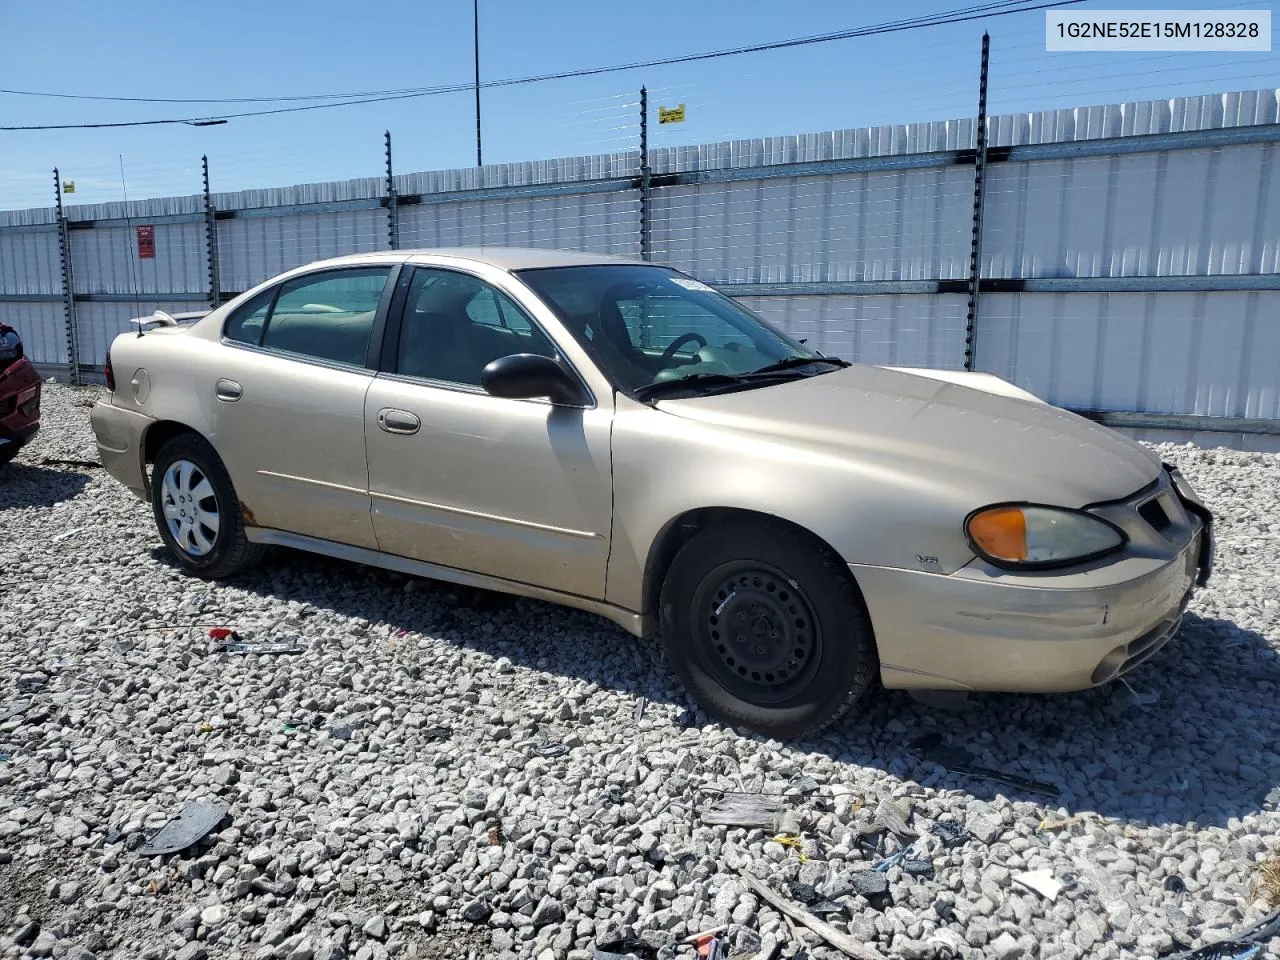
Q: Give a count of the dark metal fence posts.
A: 5